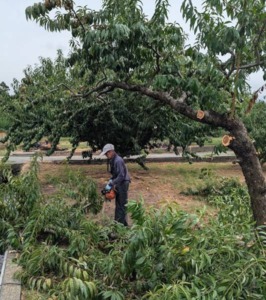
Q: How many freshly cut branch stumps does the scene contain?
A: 2